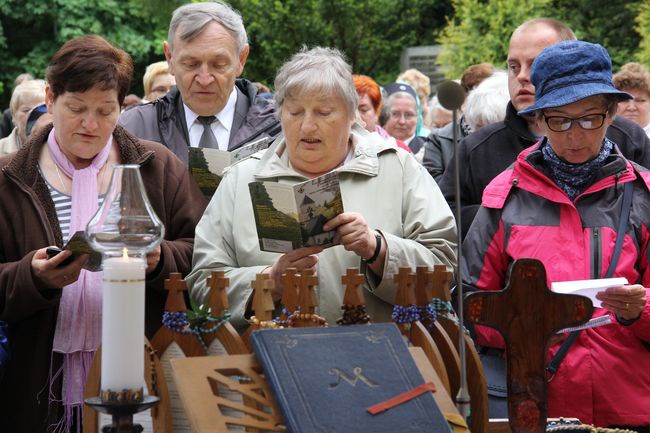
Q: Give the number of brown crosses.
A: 10